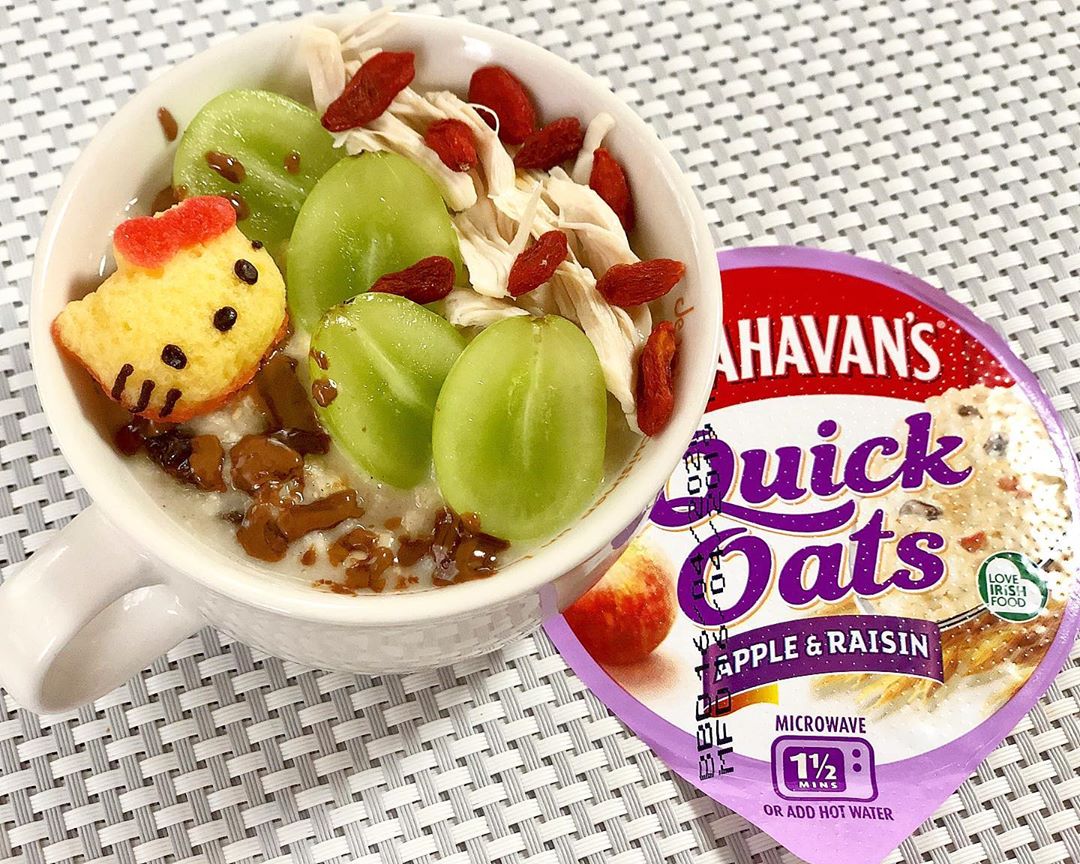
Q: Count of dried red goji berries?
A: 9